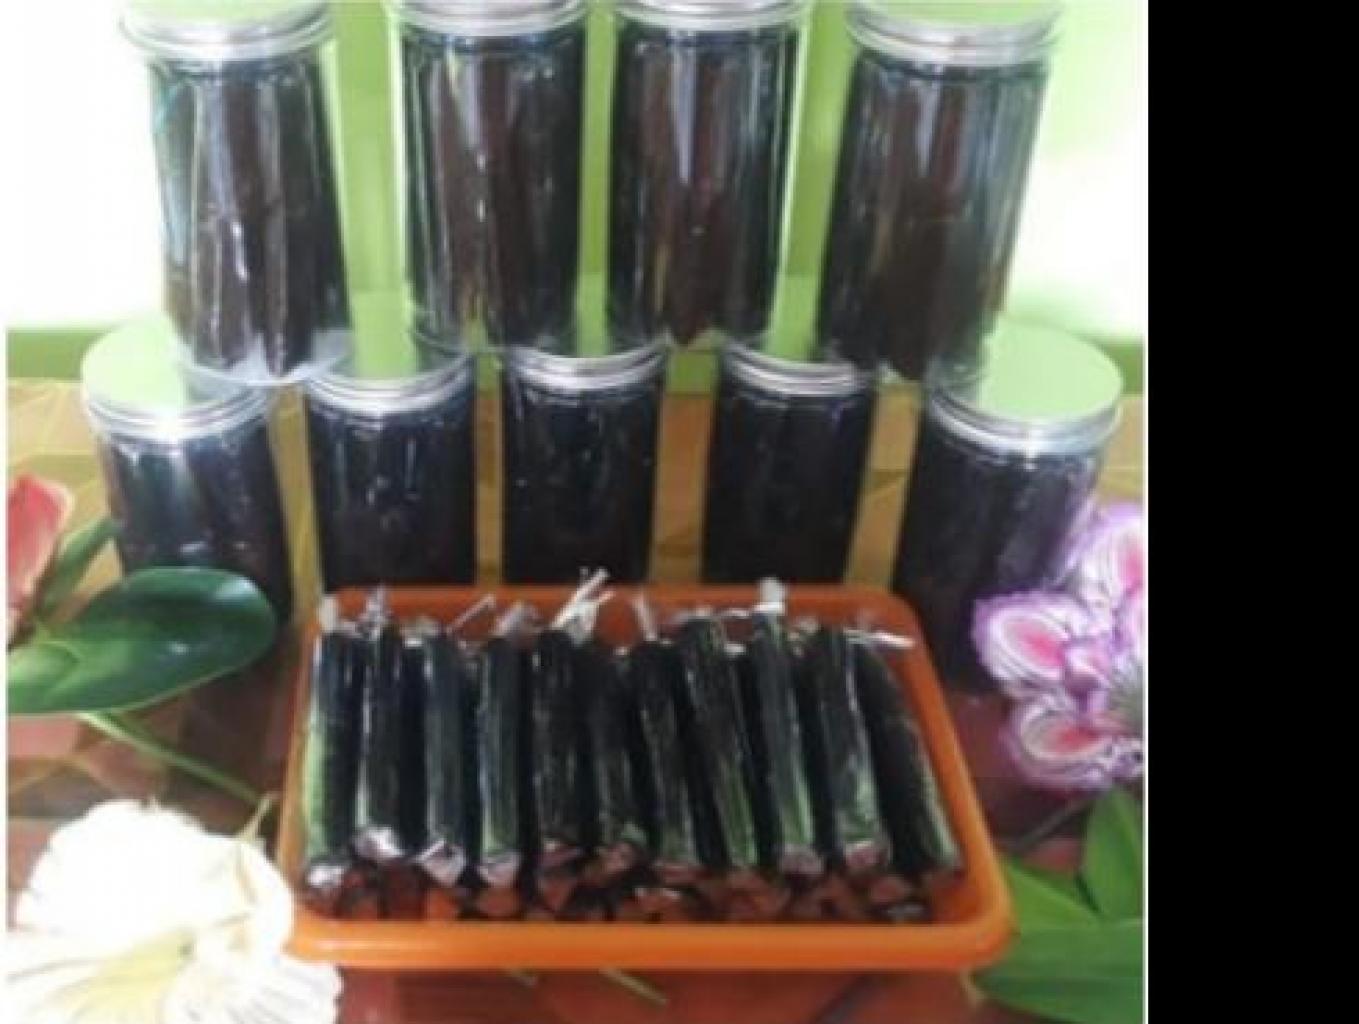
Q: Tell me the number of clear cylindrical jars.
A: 9